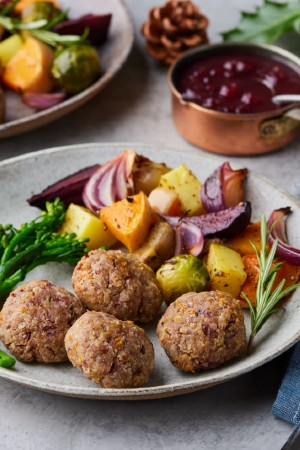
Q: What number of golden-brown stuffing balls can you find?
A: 4